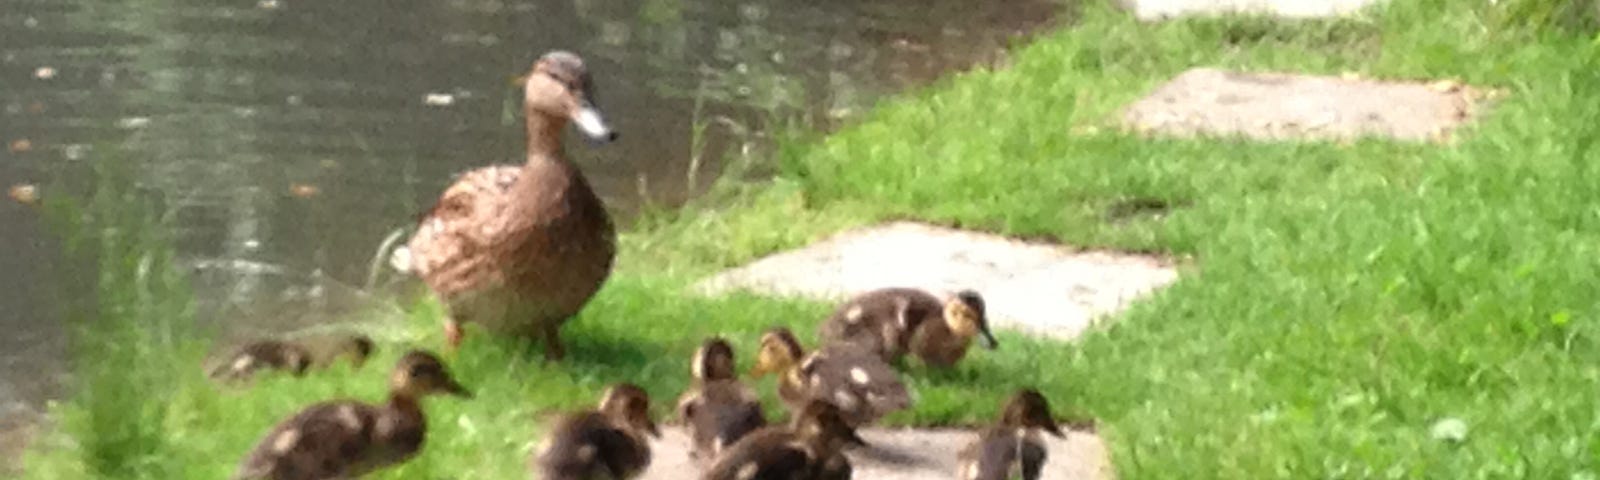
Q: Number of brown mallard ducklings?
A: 8